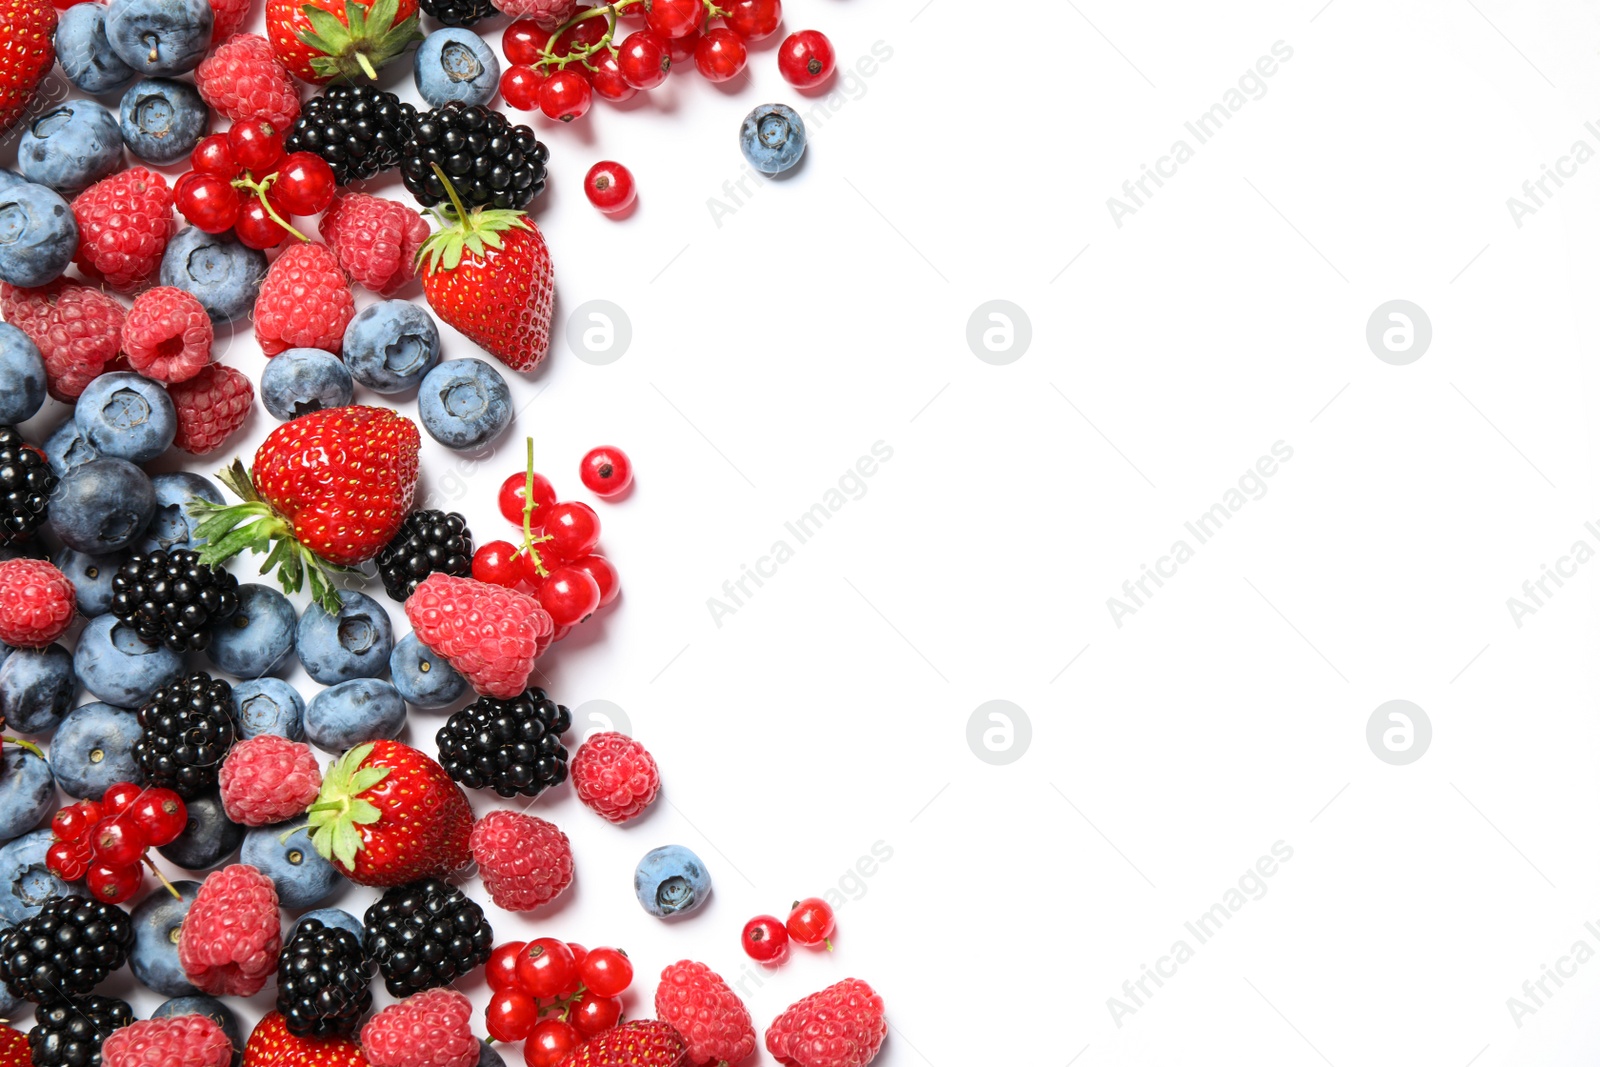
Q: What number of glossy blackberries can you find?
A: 12